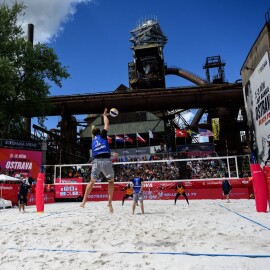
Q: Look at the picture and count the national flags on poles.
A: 8